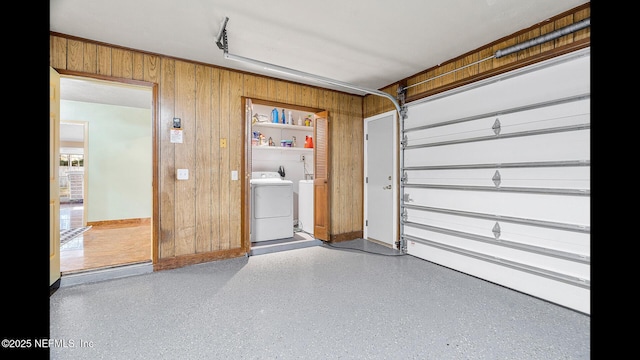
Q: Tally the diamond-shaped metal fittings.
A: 3